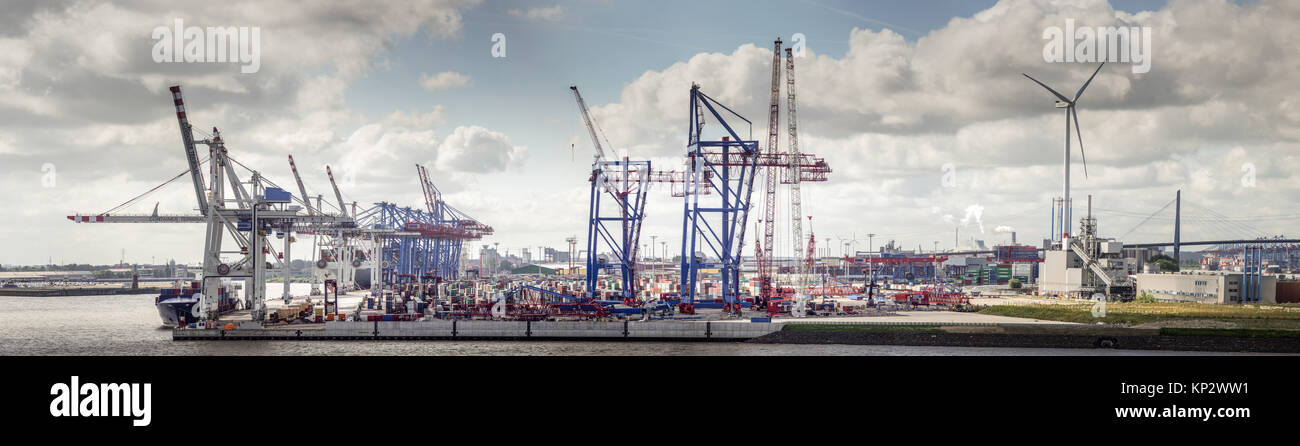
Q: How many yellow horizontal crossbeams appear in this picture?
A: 0